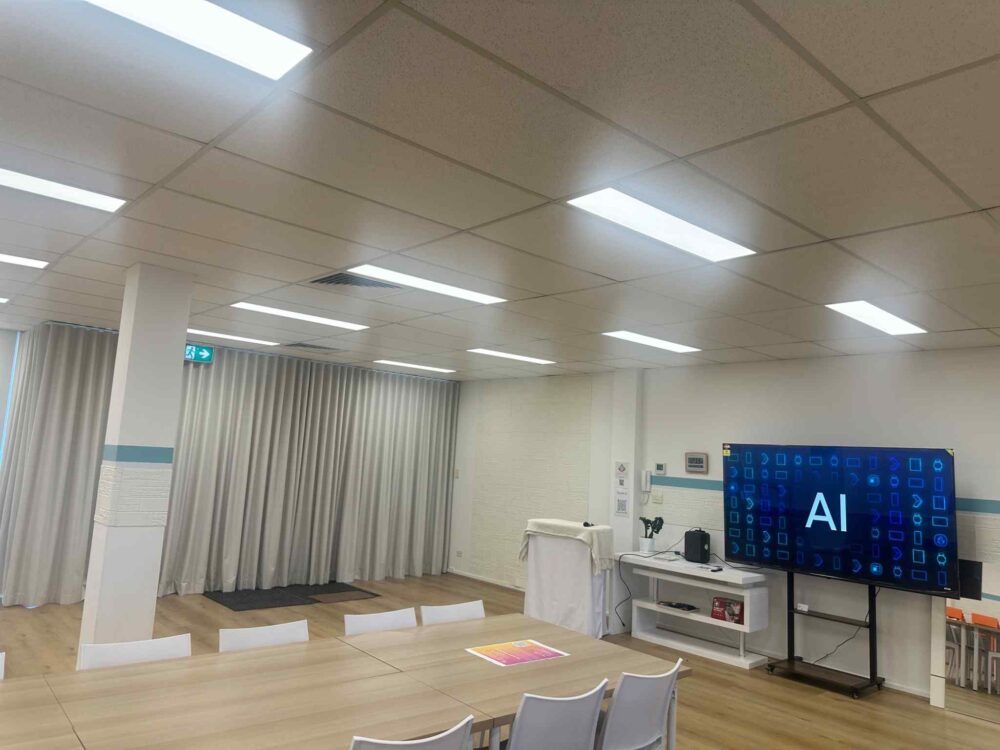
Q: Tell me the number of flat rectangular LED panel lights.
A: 12